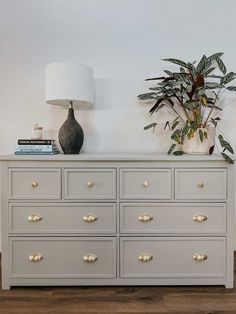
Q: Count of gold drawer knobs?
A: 12